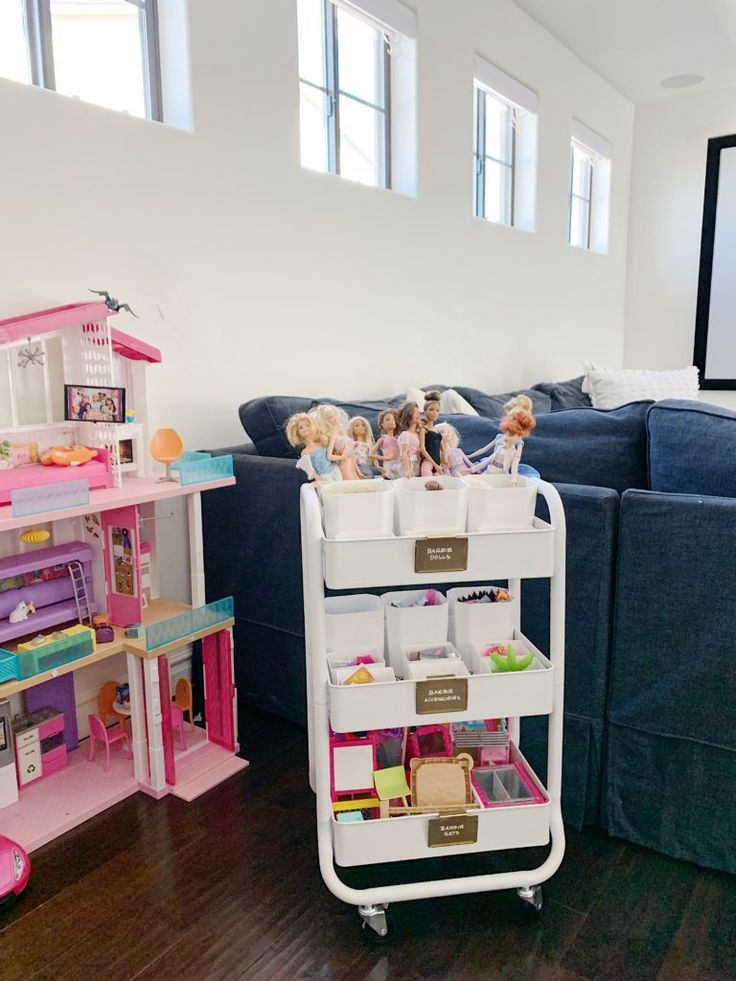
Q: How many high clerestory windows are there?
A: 4